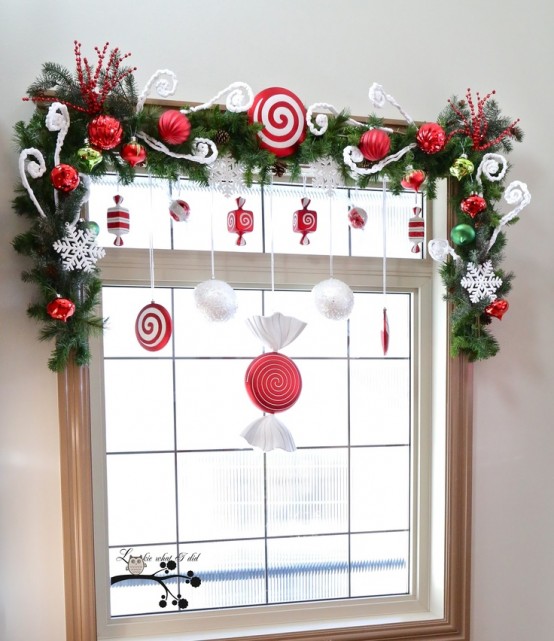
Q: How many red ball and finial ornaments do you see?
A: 10